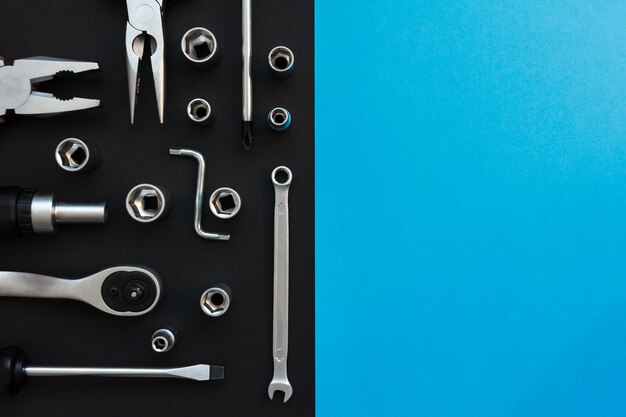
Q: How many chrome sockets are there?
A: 9